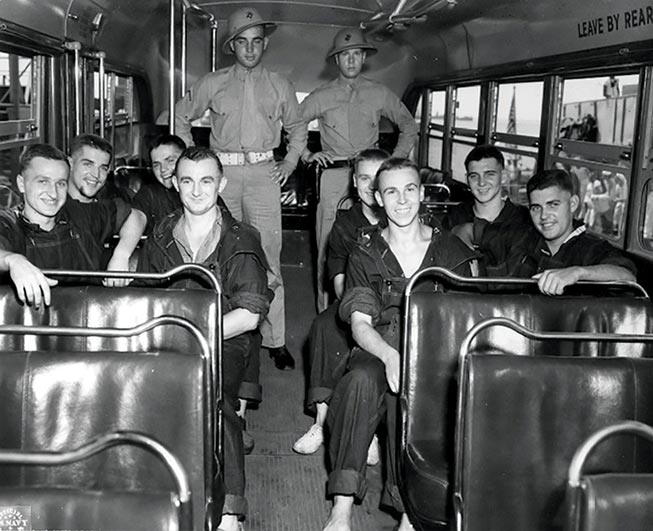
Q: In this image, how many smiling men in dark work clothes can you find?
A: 8